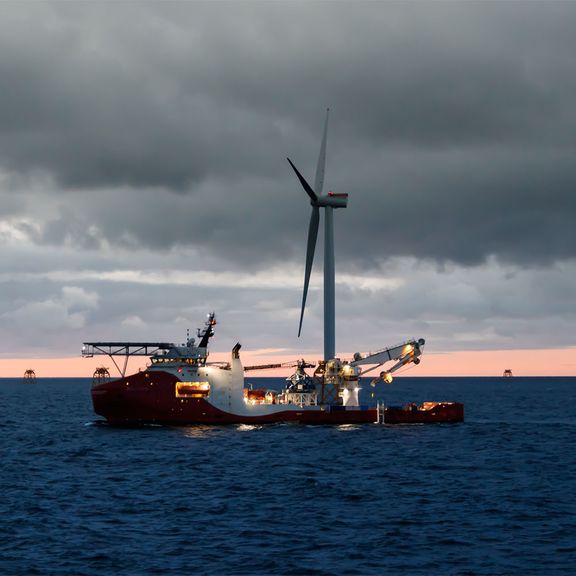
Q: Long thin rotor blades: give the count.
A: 3